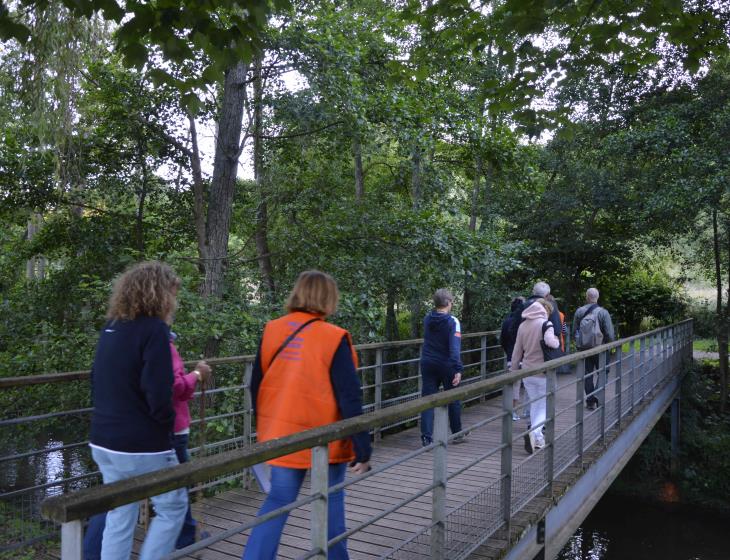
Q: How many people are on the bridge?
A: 9